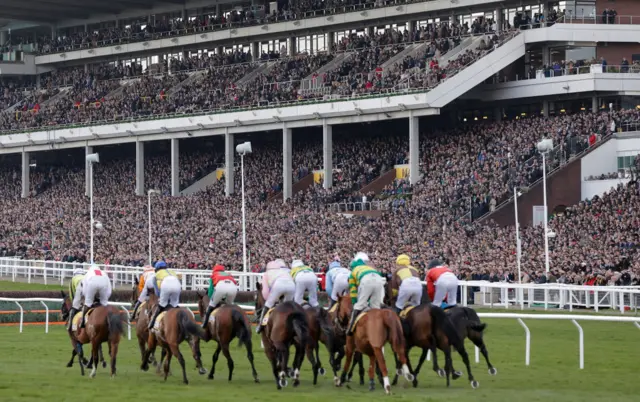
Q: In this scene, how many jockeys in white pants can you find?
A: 11